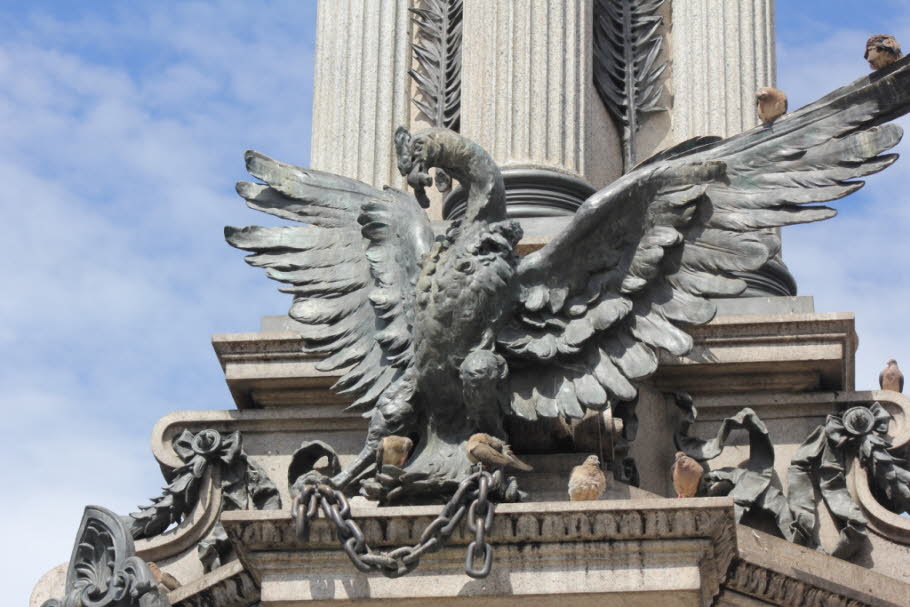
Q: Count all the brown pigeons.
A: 8